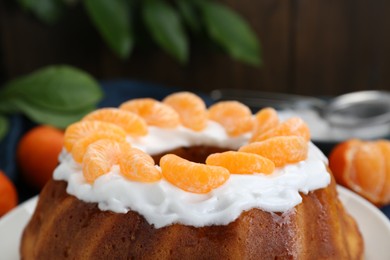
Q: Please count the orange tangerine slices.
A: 12